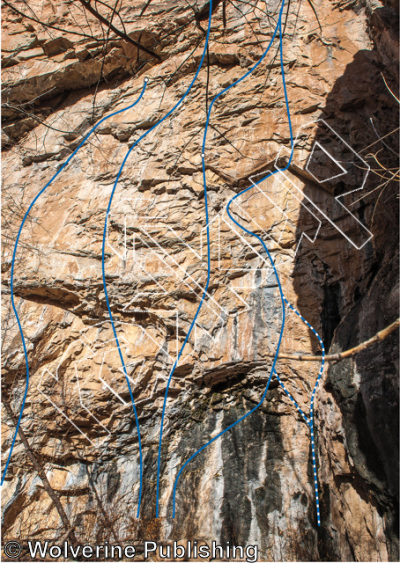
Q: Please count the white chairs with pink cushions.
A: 0